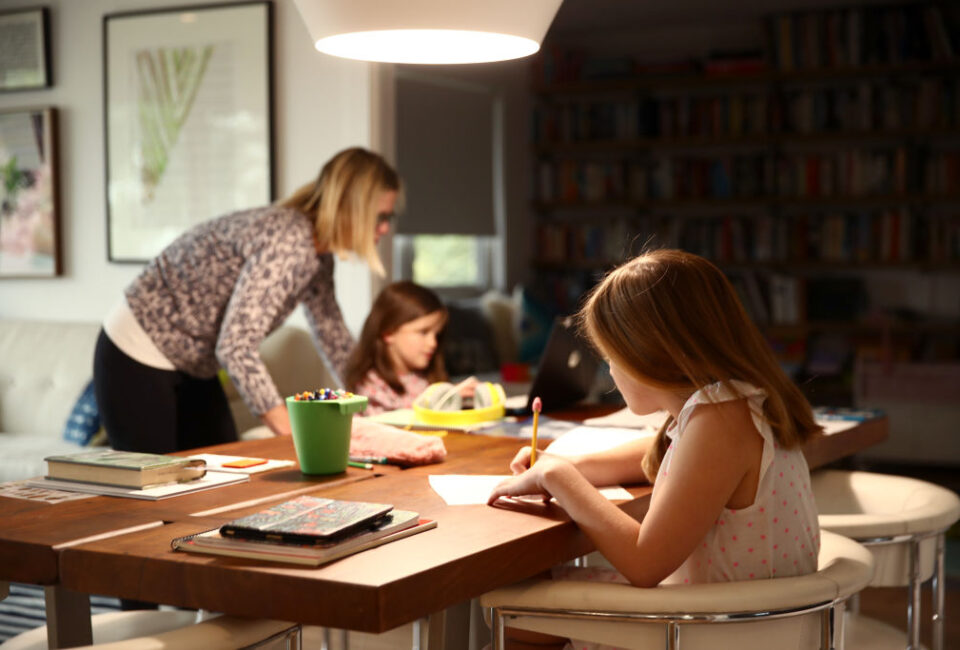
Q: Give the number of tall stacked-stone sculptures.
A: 0